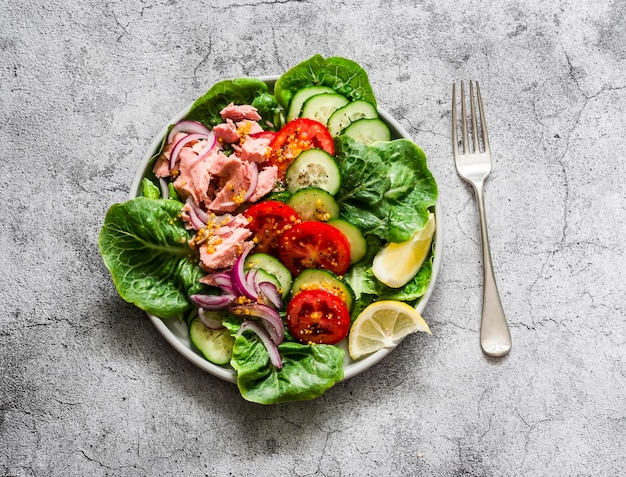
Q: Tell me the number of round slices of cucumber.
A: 11